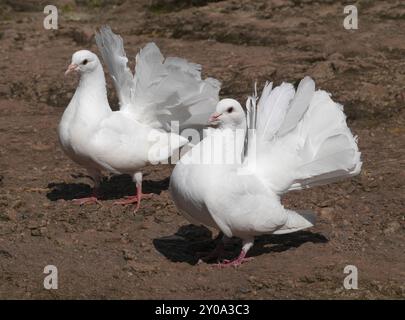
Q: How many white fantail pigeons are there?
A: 2